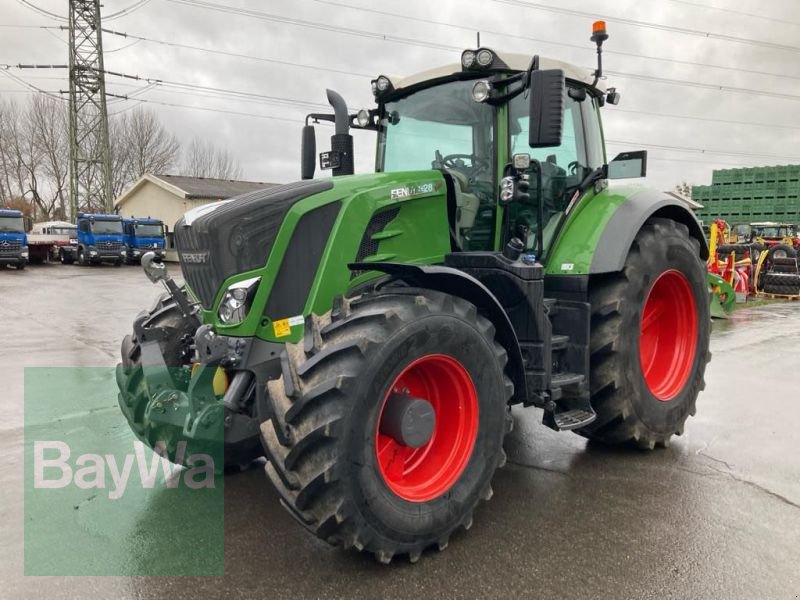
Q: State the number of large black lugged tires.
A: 3